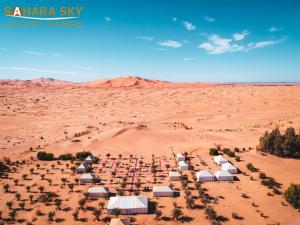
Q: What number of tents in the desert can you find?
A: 14